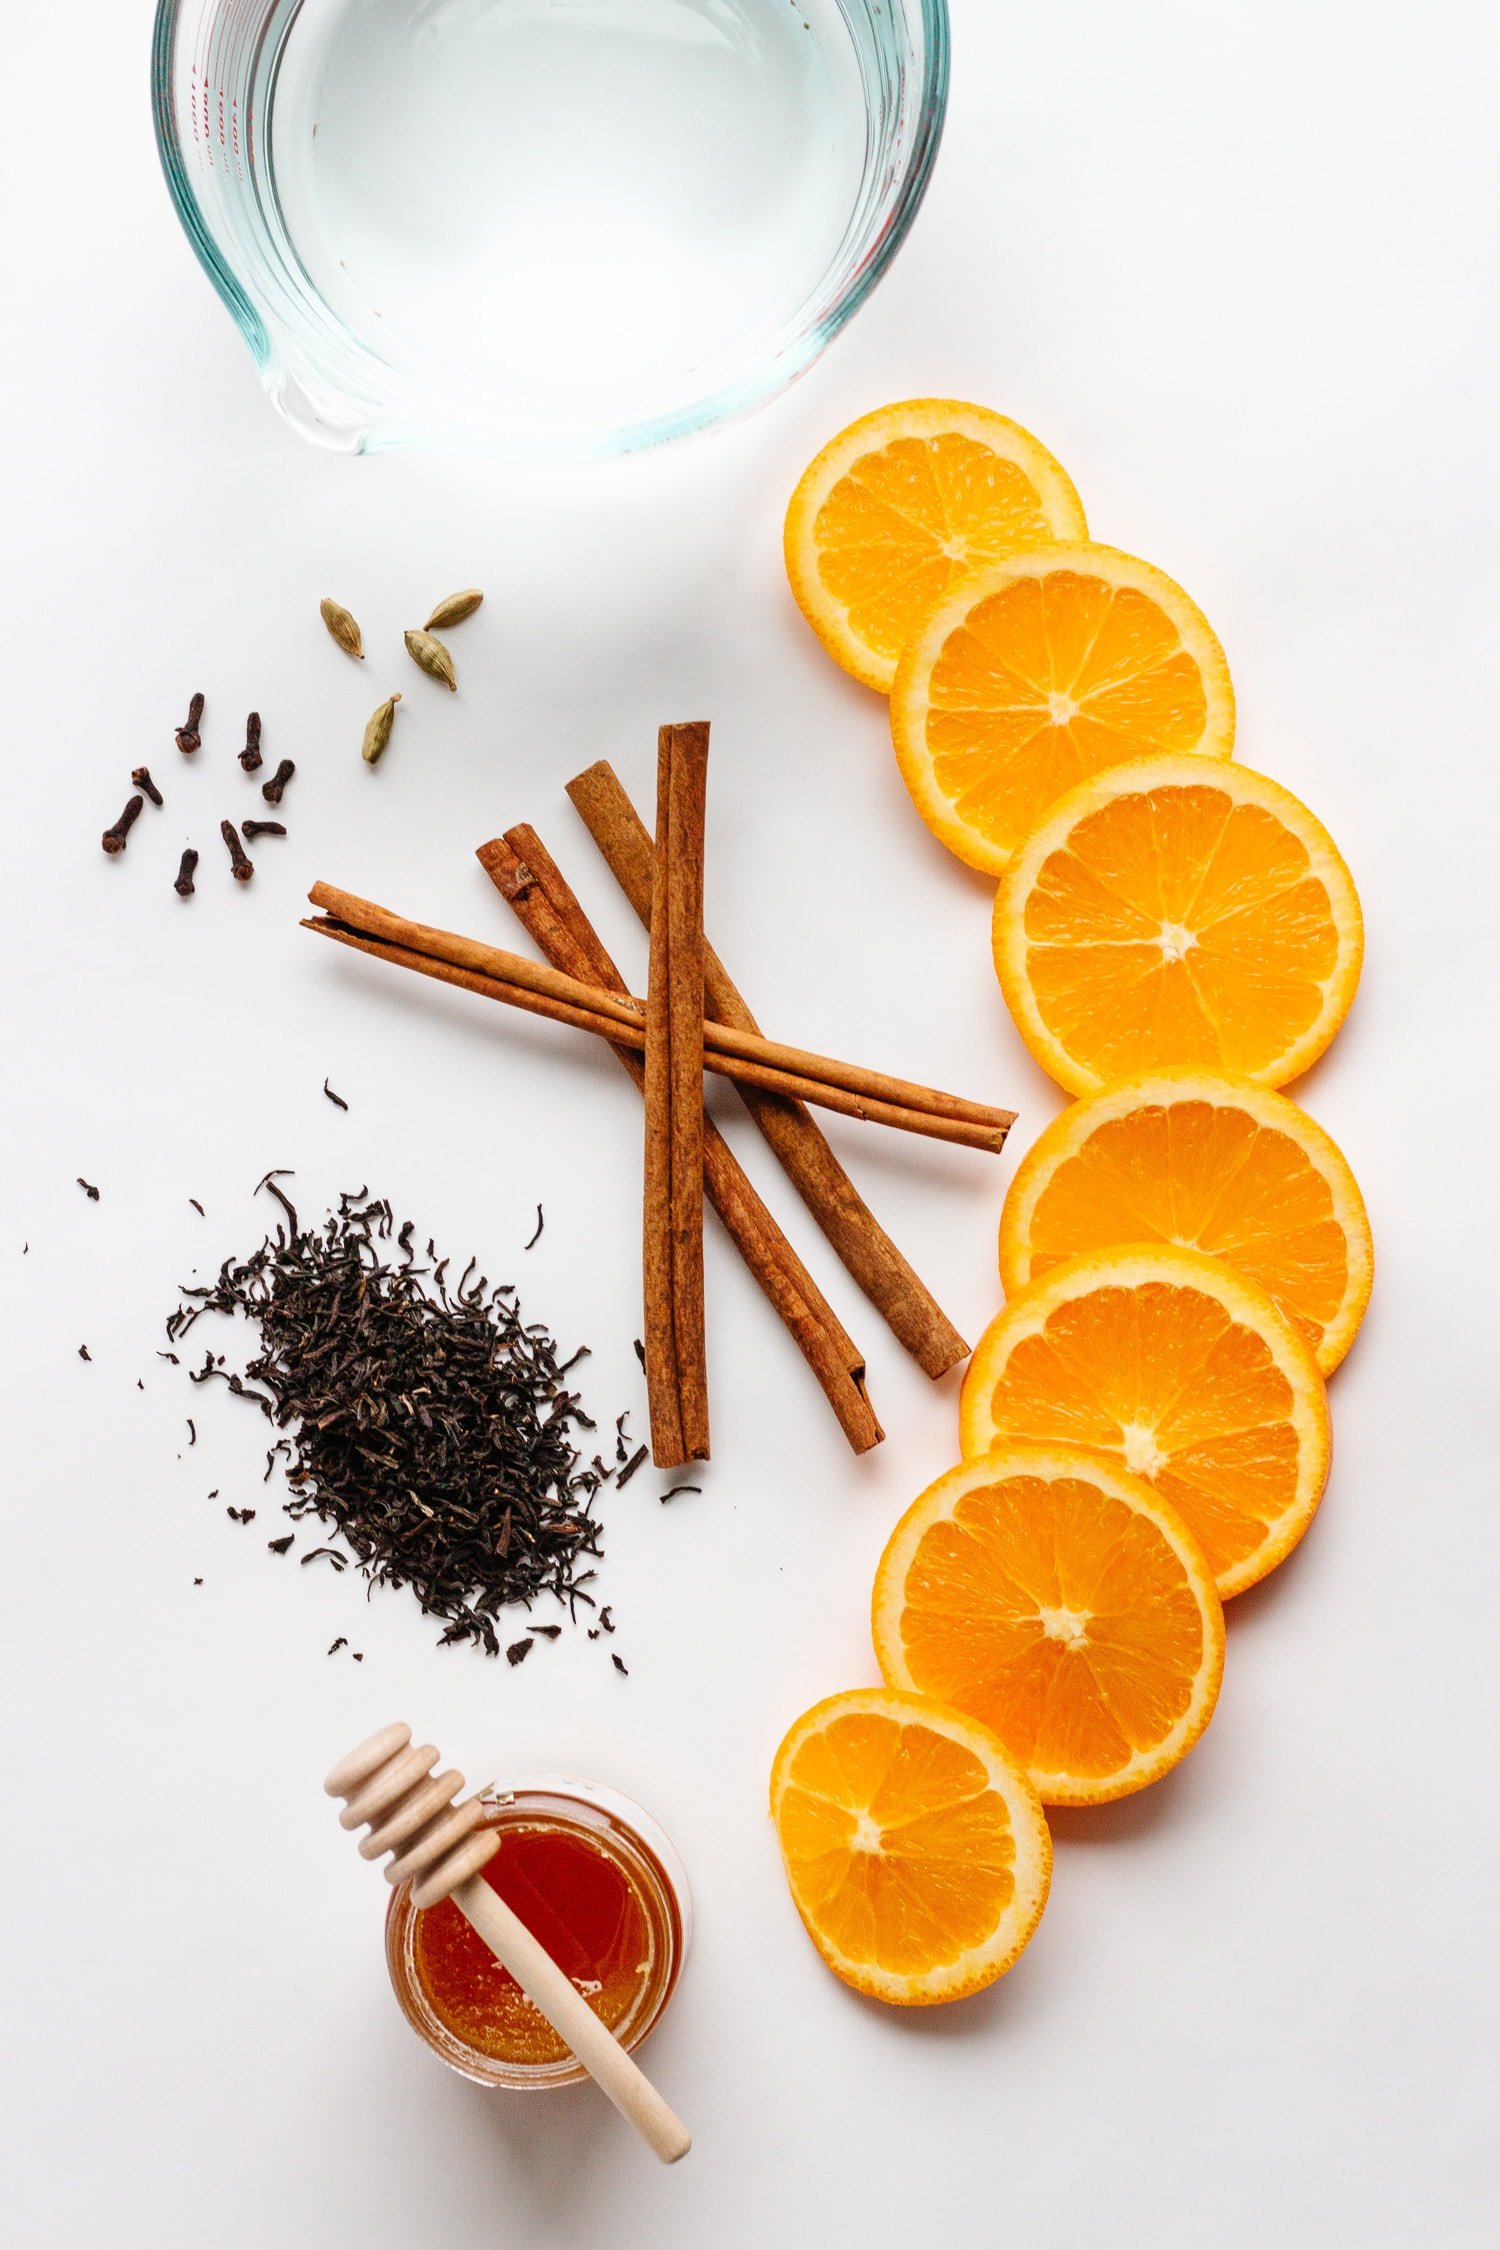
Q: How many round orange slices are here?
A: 7